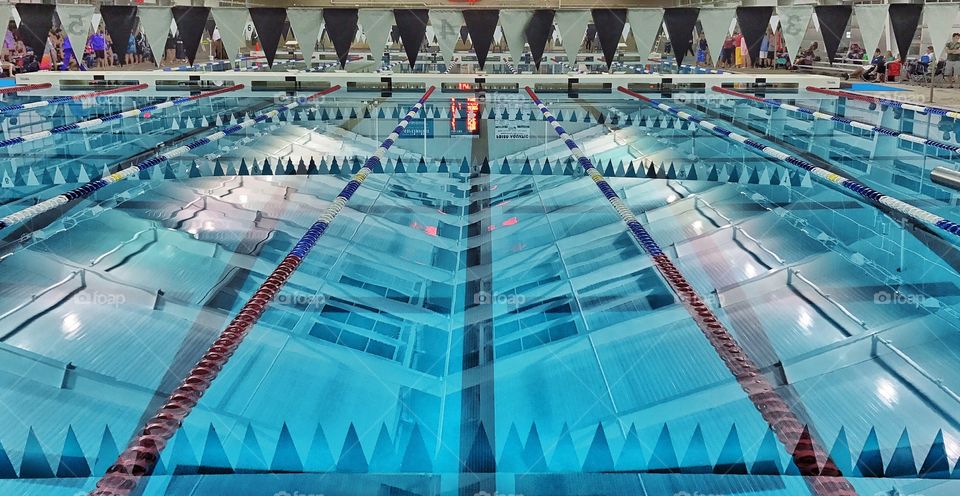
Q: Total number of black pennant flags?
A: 13